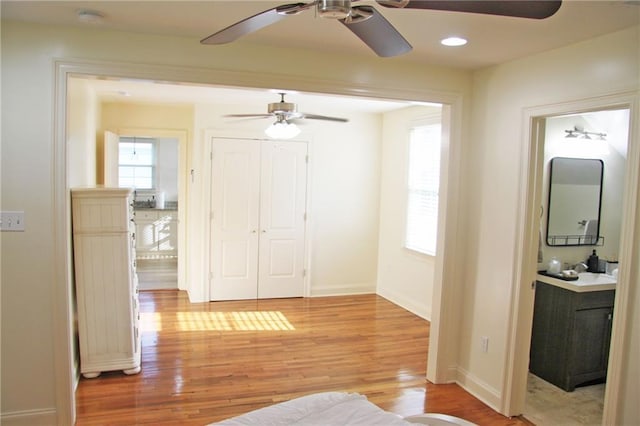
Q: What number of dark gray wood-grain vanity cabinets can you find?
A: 1